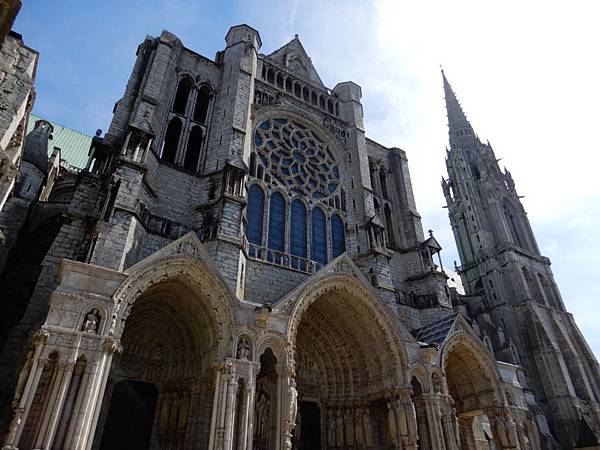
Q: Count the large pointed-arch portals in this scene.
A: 3